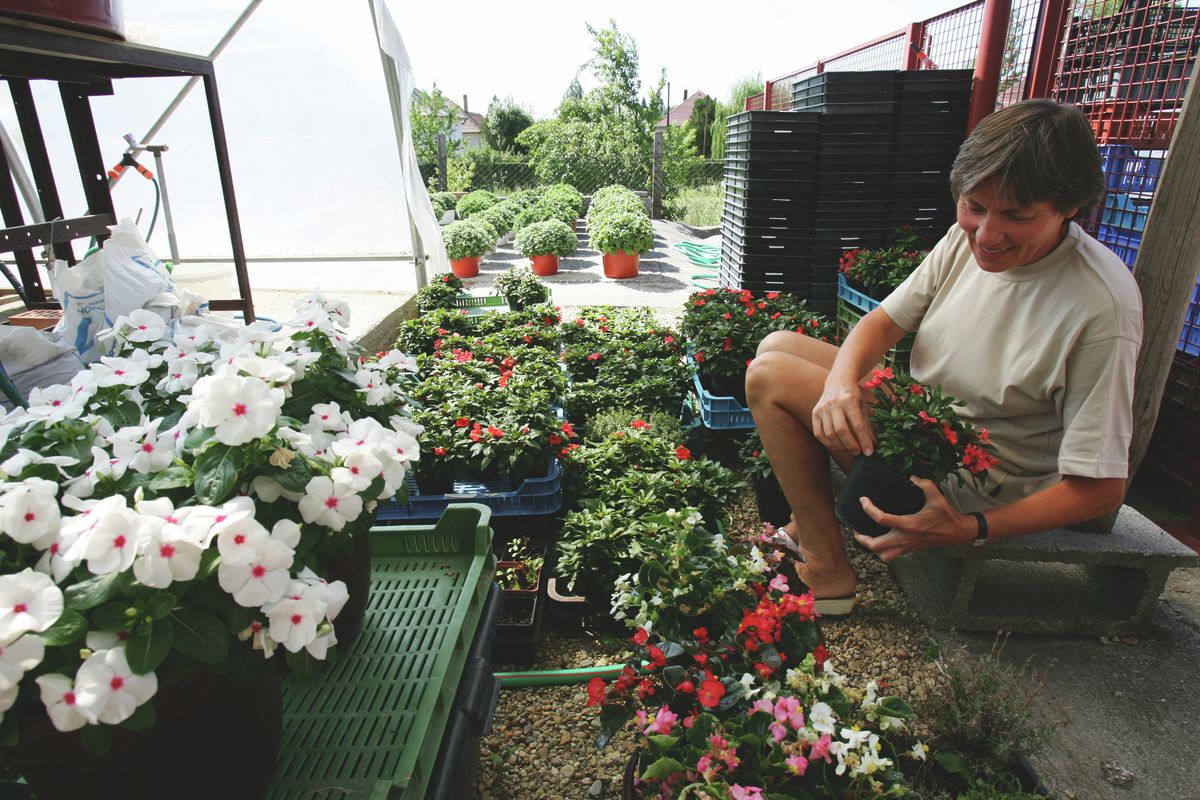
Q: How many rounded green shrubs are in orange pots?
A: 3